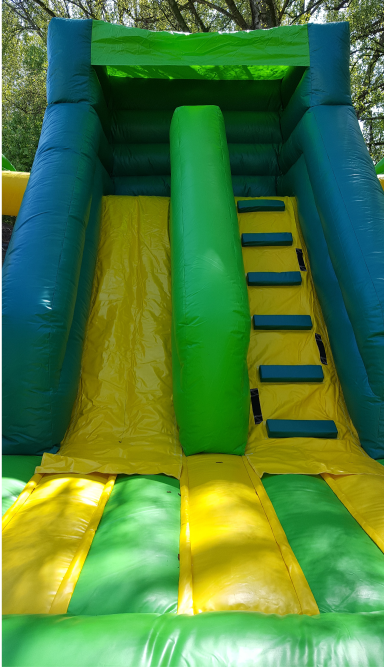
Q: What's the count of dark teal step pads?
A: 6